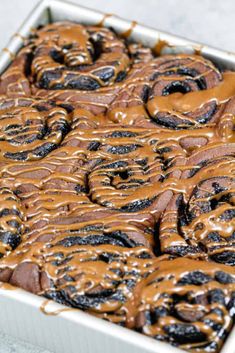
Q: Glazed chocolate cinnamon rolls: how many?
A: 8